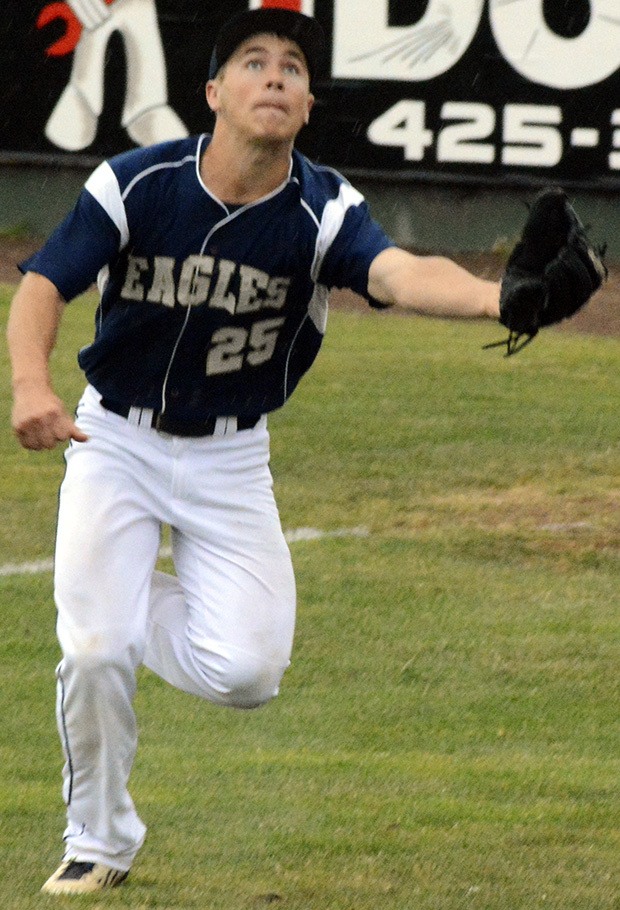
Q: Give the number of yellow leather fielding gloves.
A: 0